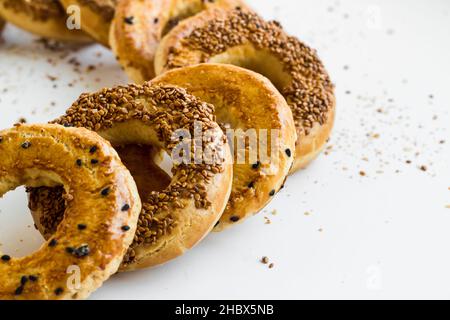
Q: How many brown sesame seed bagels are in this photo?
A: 2